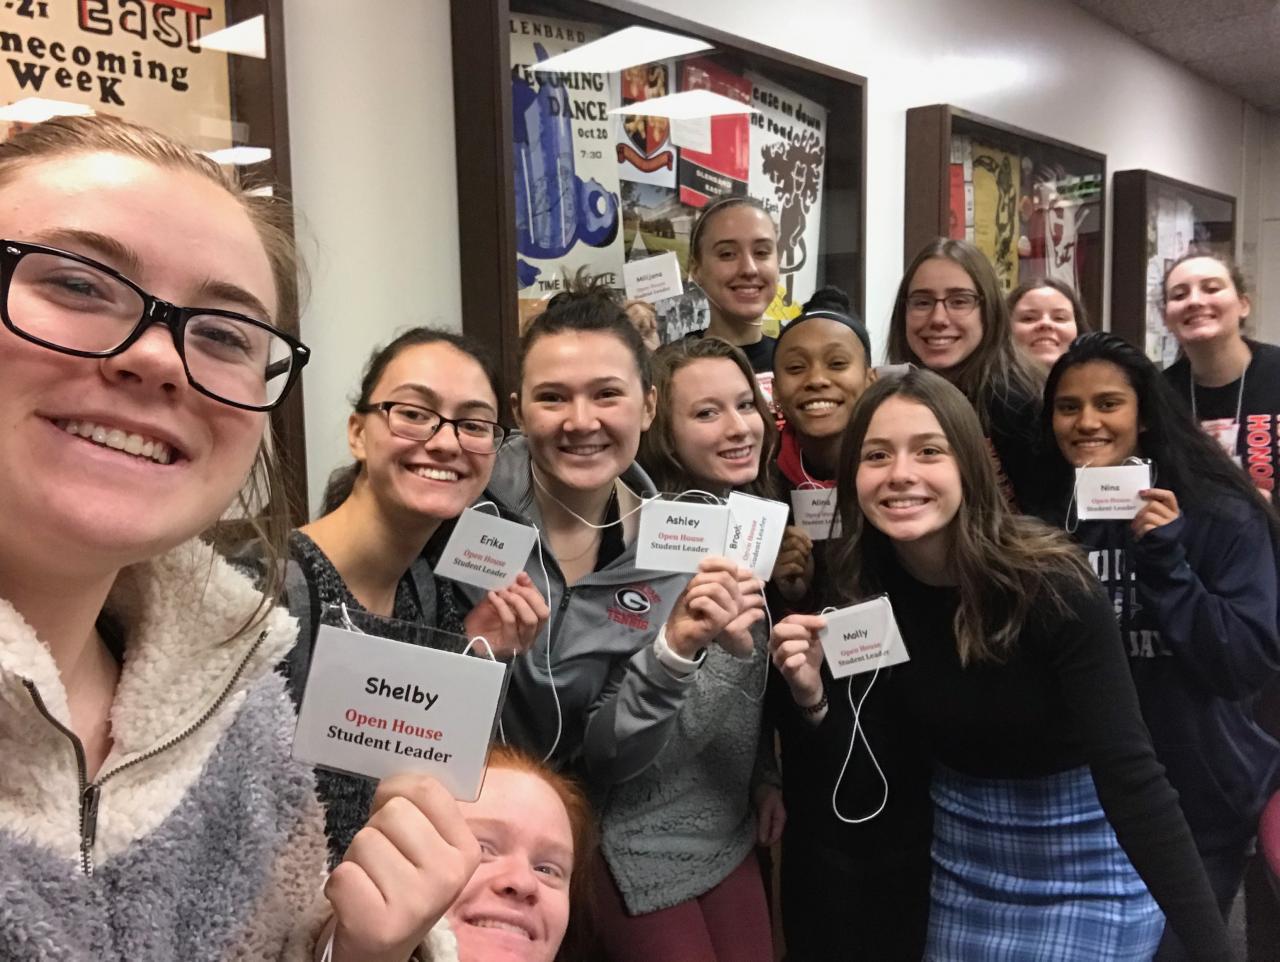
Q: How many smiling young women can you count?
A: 12